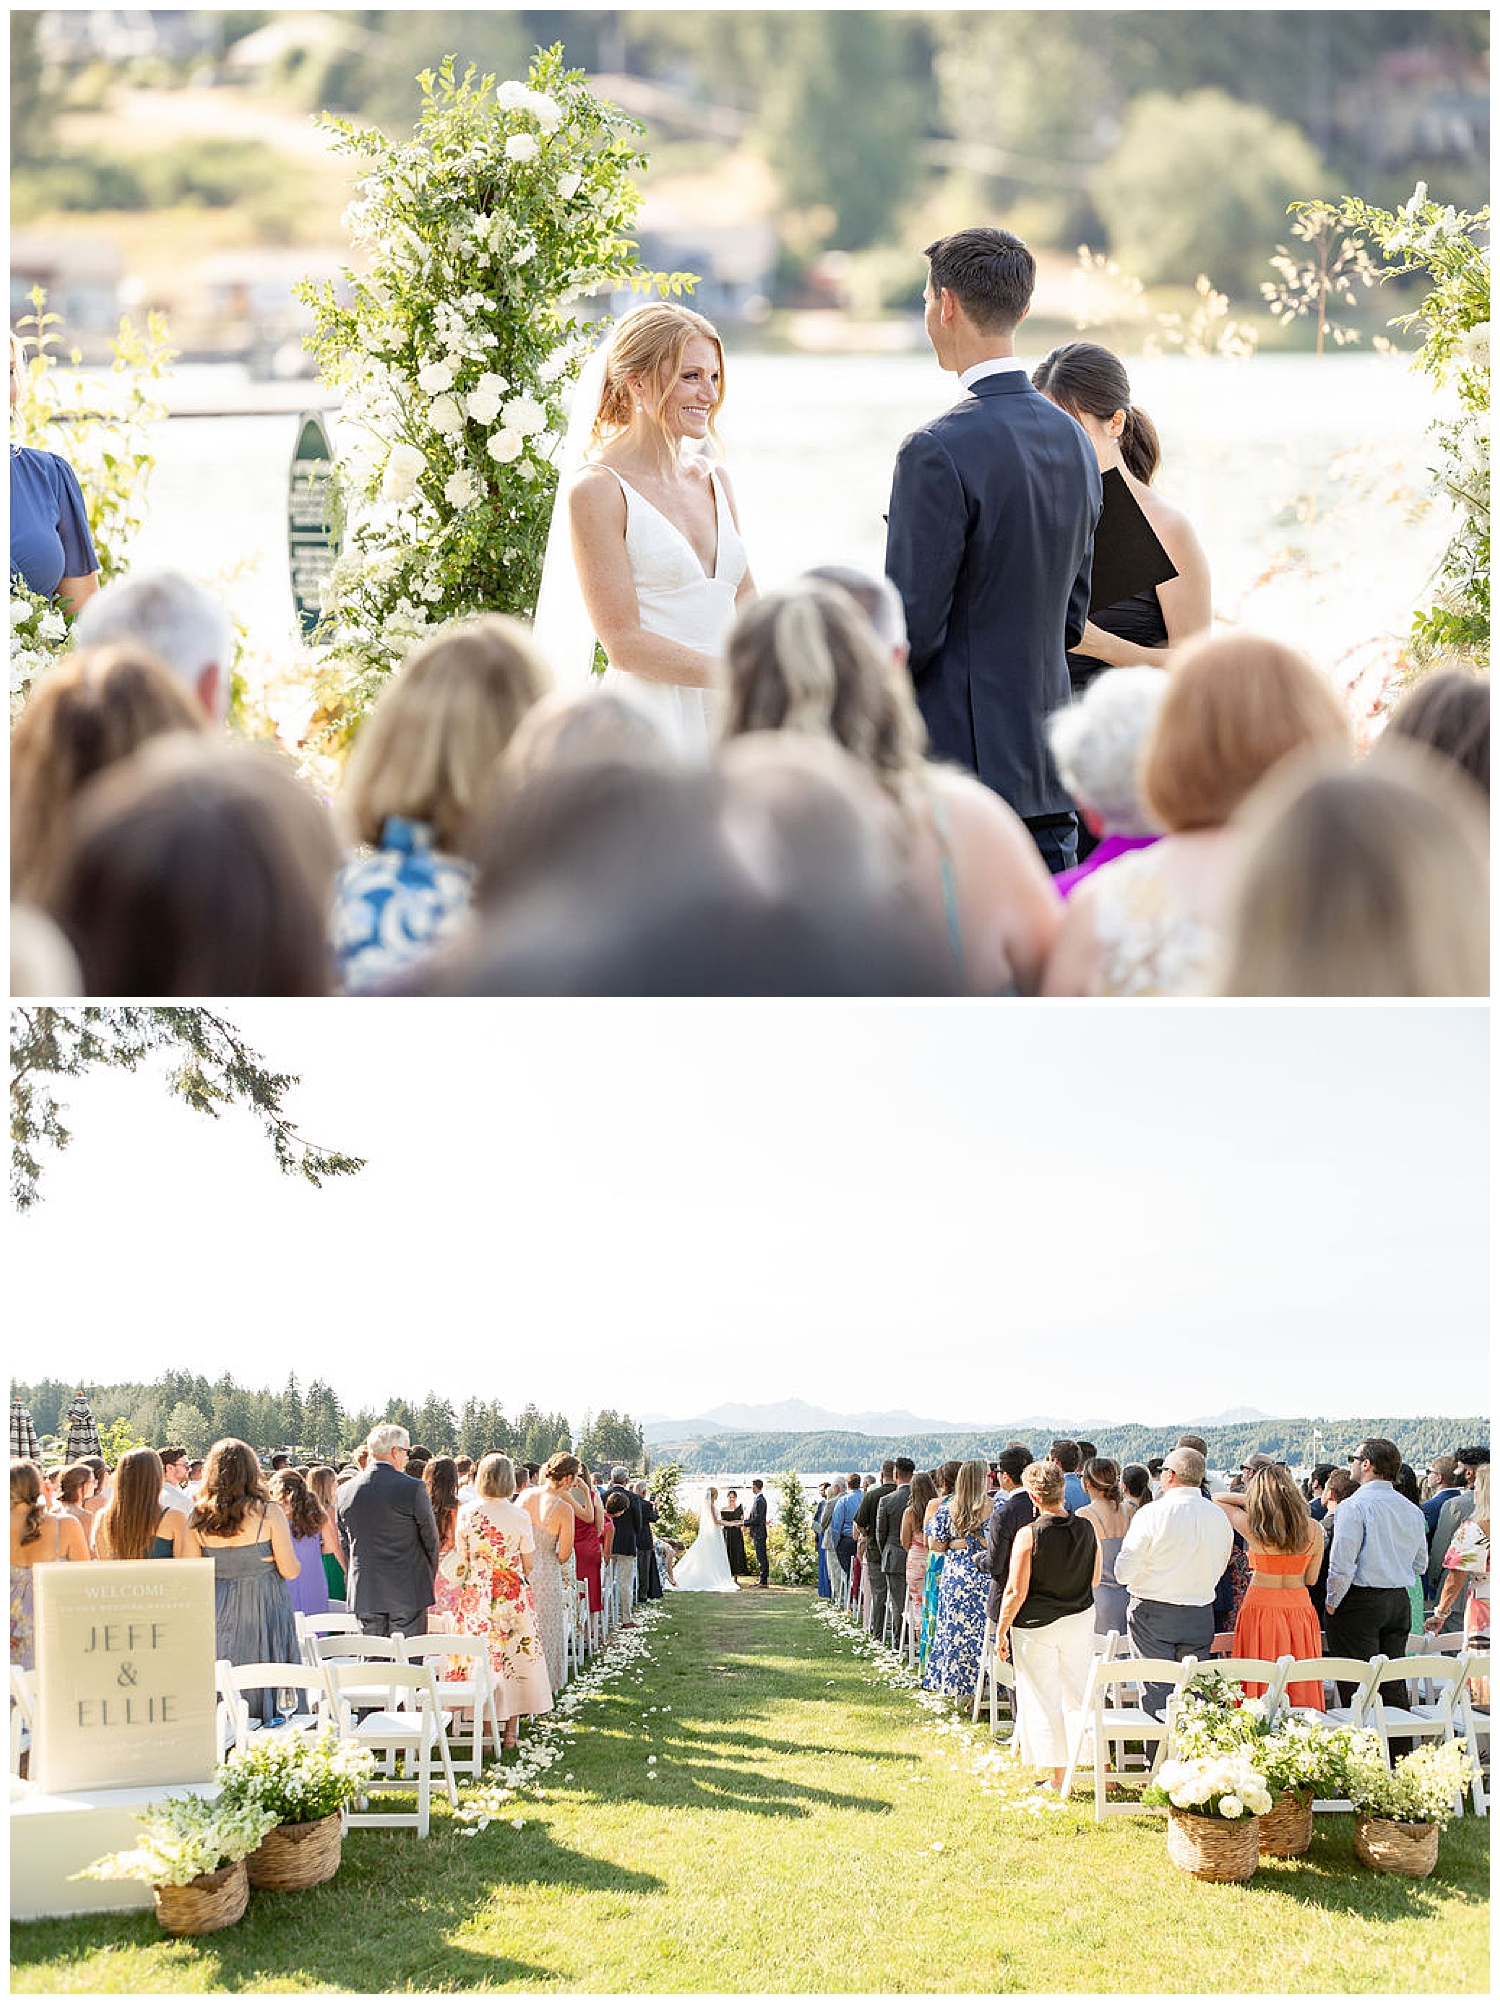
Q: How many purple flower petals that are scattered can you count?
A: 0